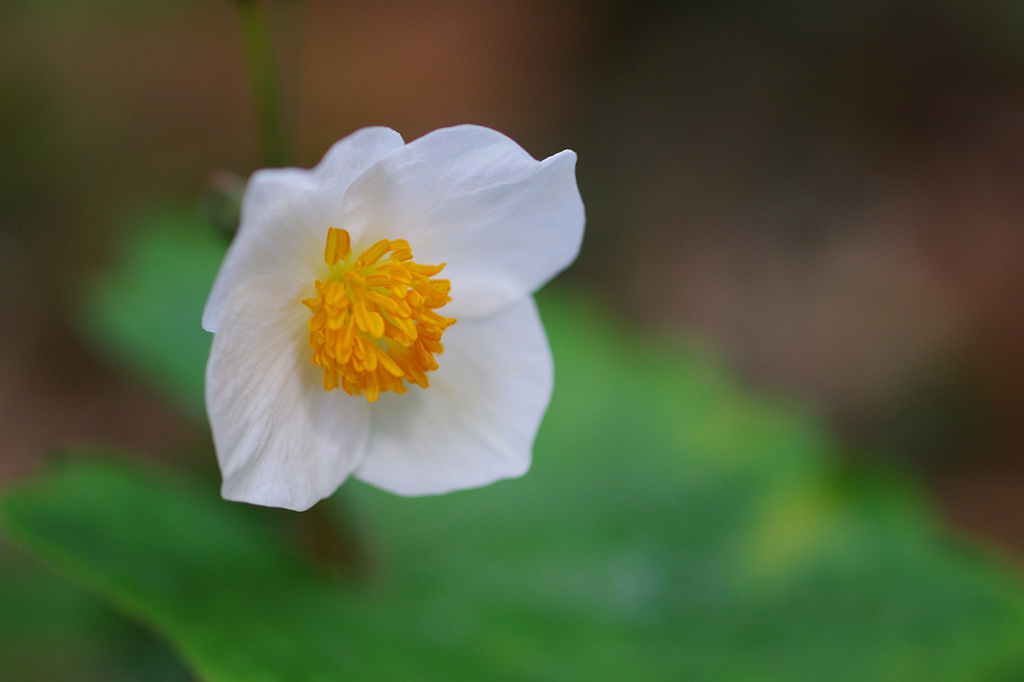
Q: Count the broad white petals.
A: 4